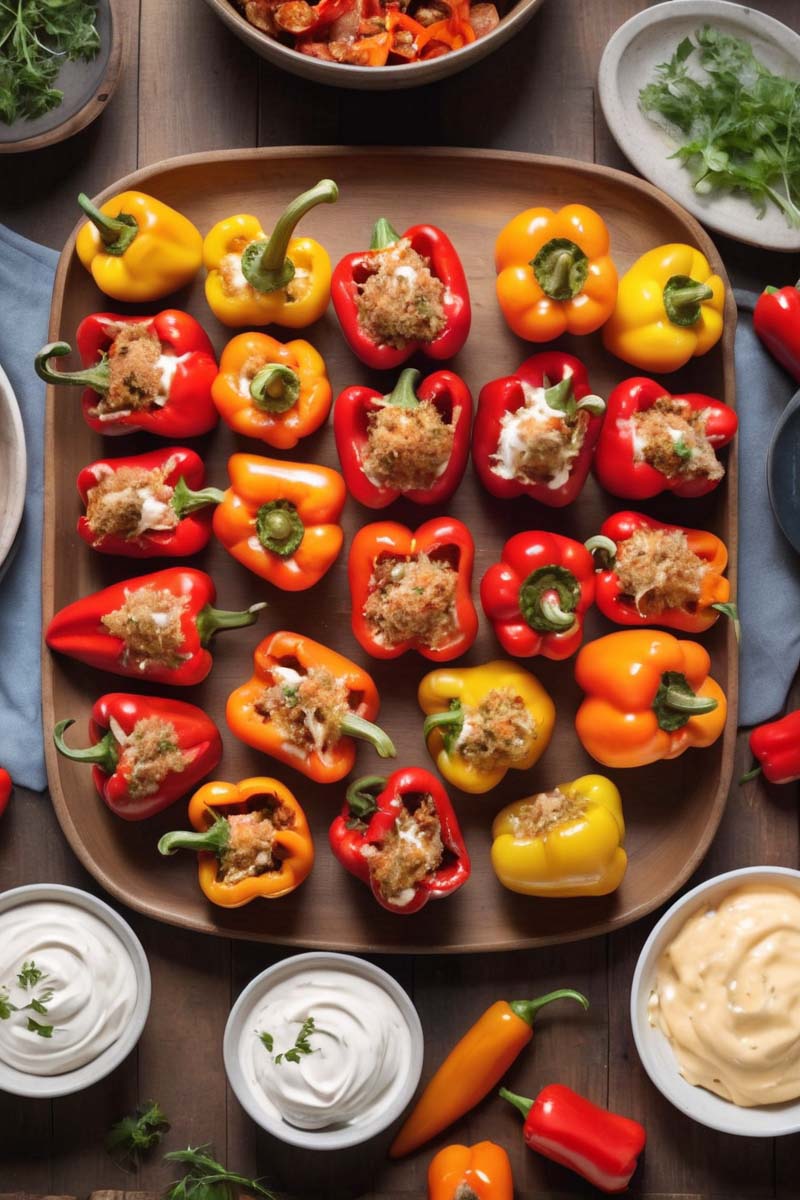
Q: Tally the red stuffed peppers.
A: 11